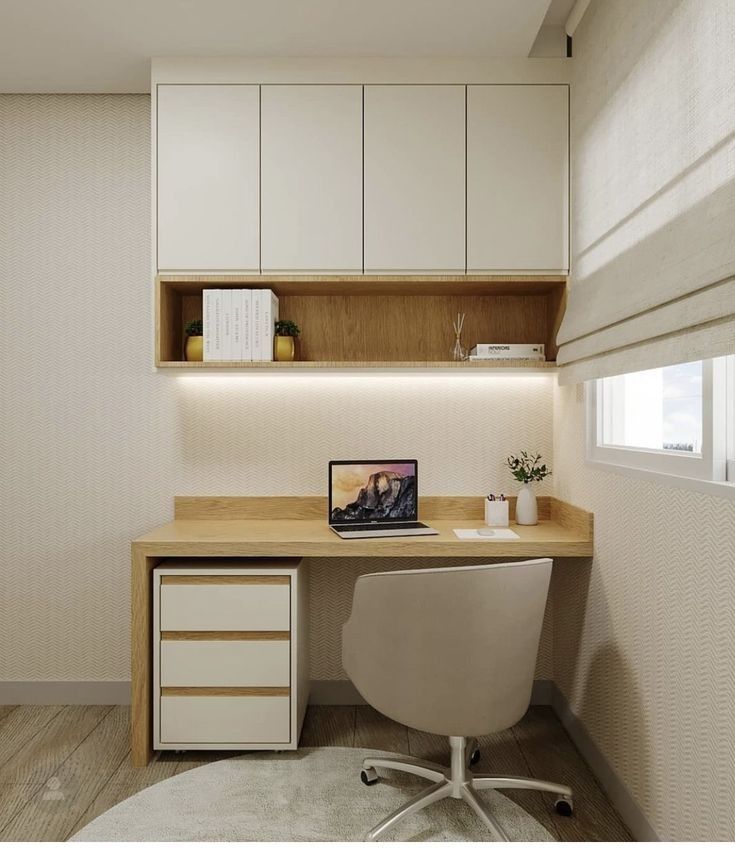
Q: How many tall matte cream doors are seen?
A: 4